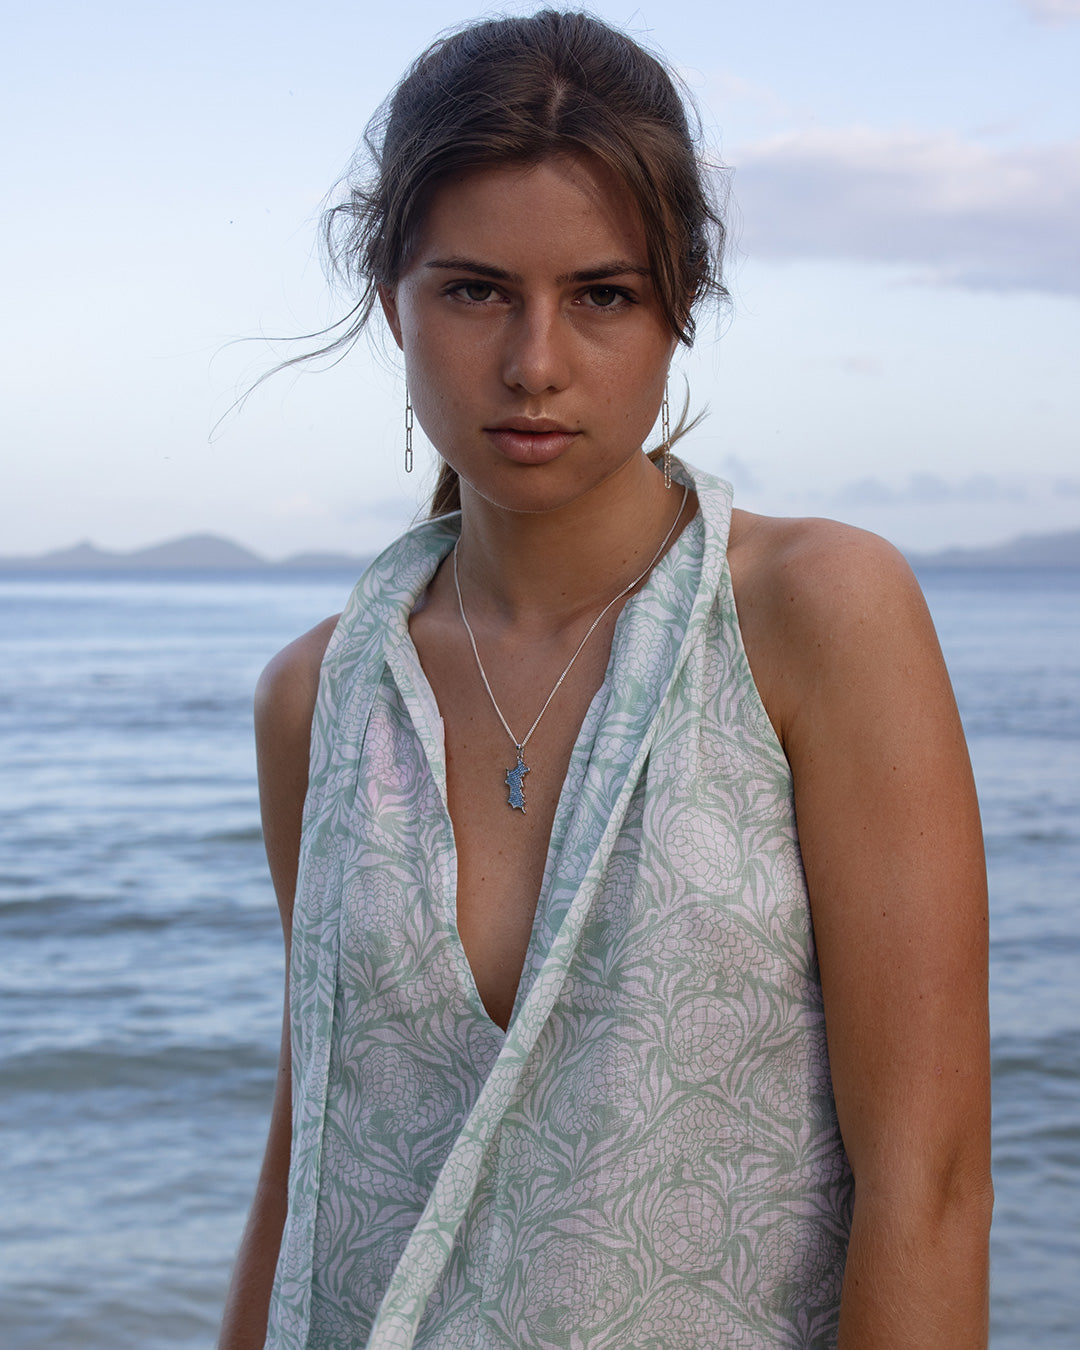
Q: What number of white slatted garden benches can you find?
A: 0